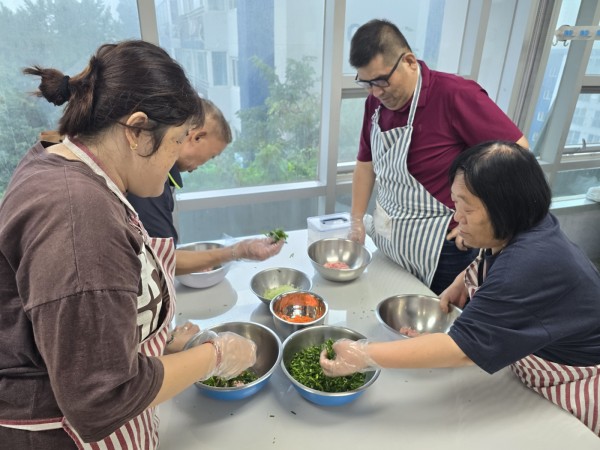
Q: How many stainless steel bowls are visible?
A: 7